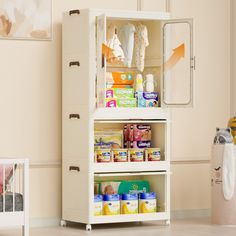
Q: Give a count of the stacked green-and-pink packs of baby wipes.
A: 2